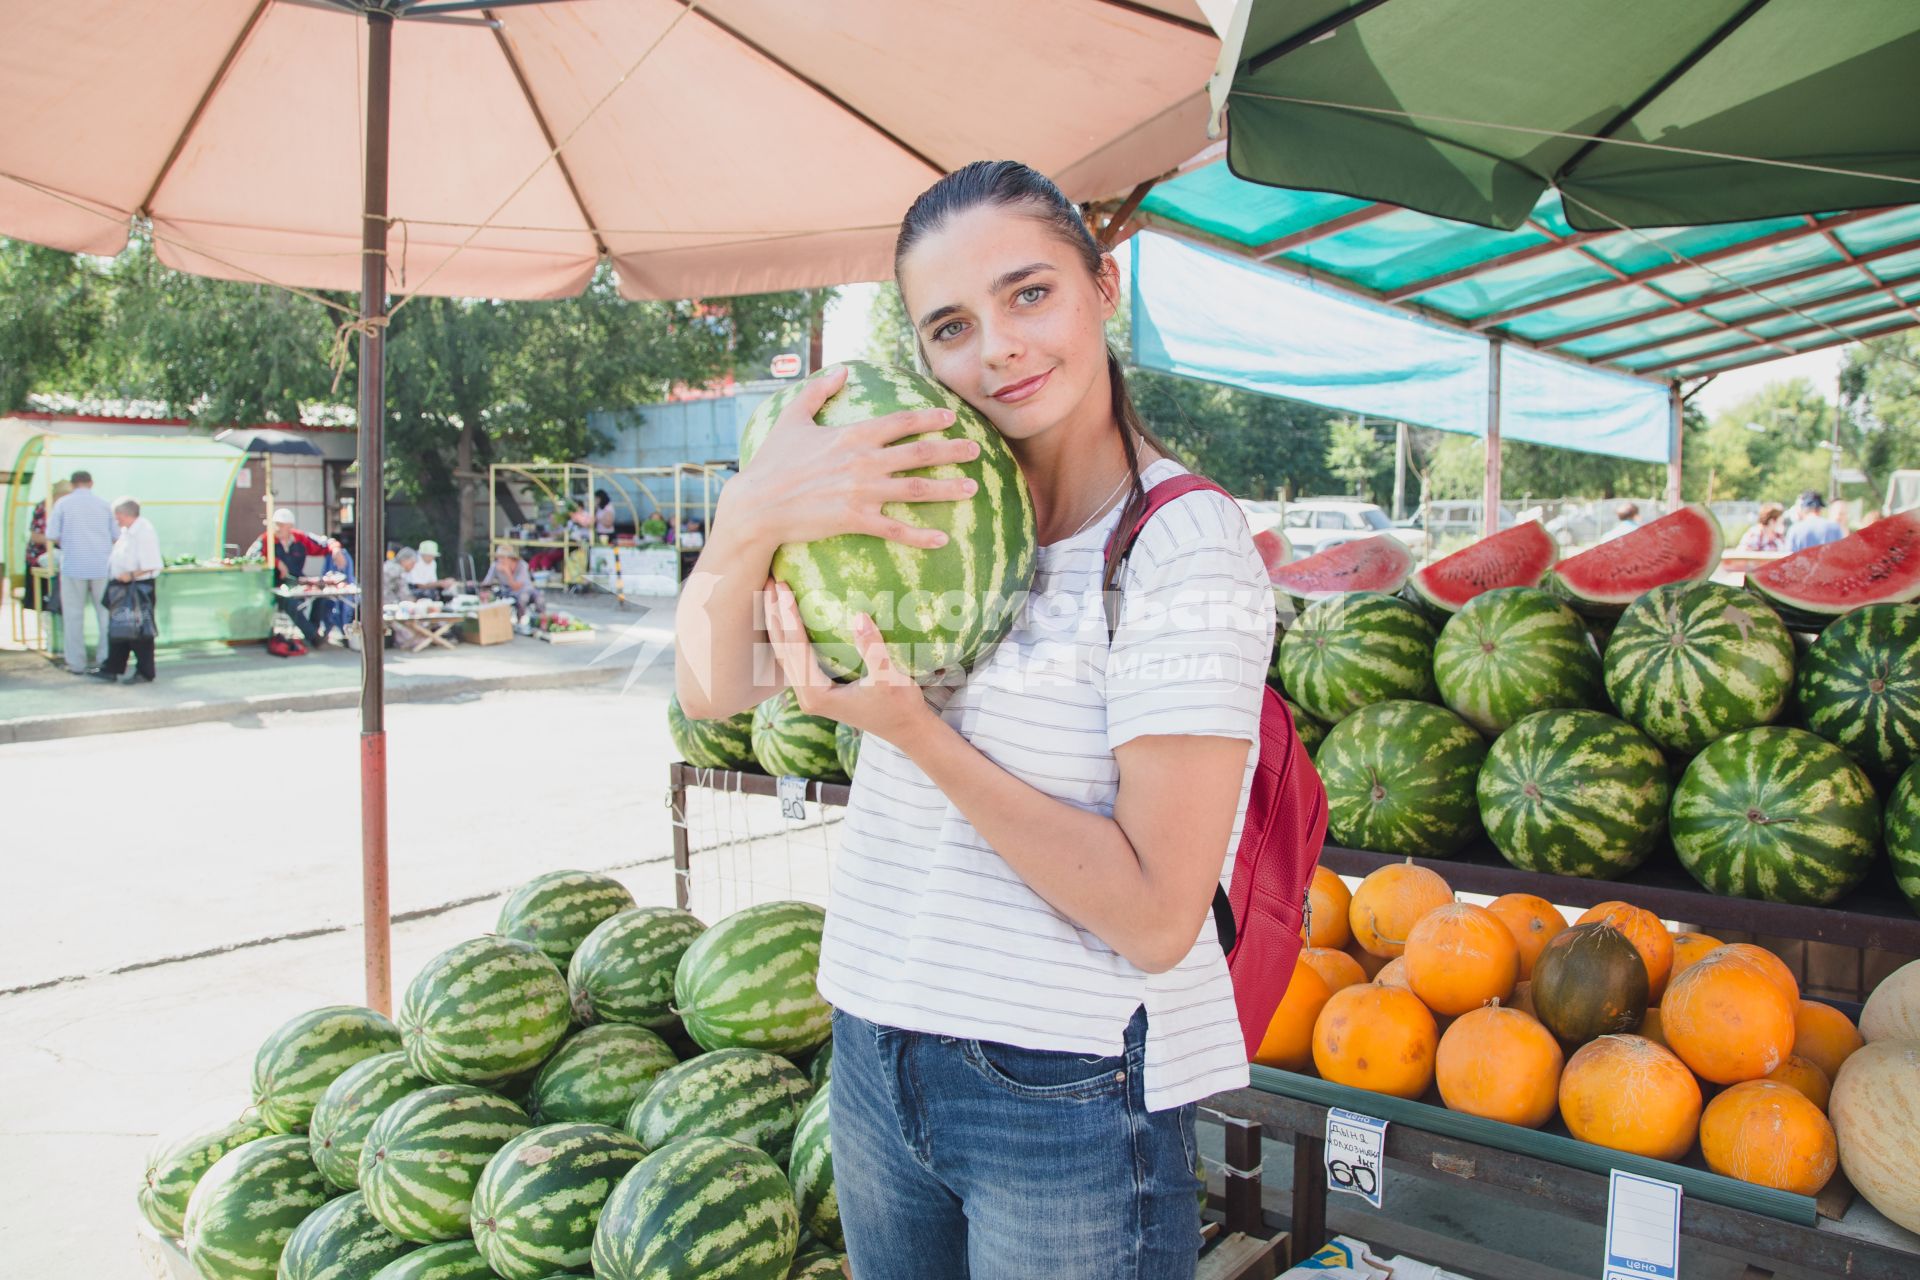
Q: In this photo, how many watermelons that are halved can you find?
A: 5